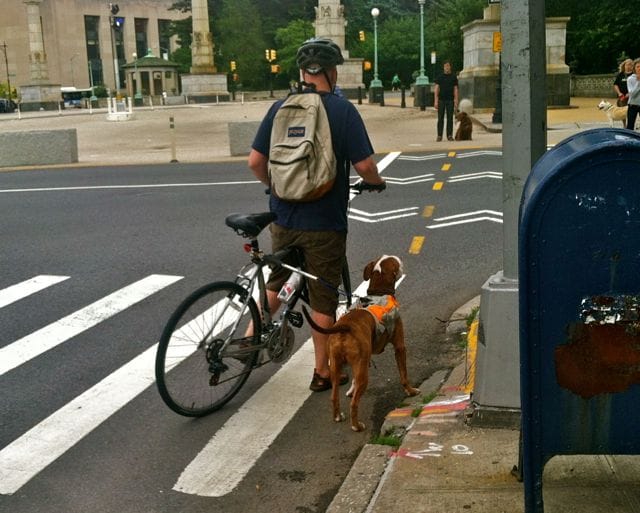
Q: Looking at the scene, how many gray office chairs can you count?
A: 0